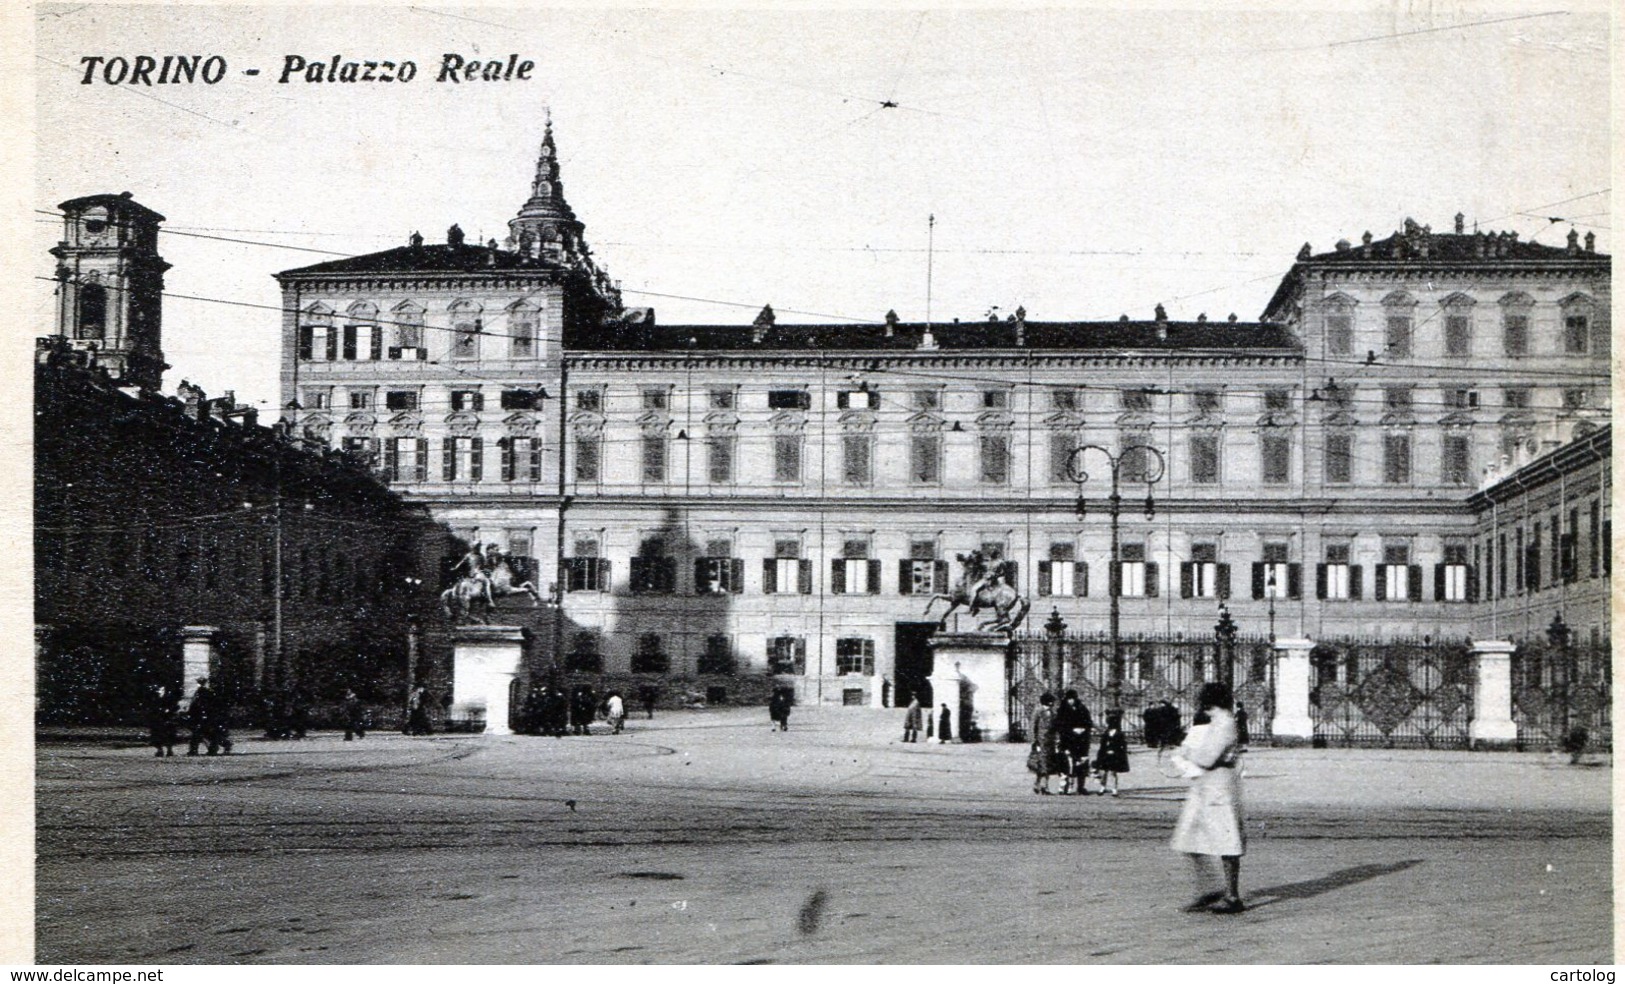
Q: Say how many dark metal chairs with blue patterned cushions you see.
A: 0